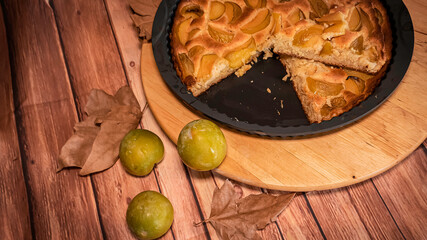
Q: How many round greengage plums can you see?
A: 3